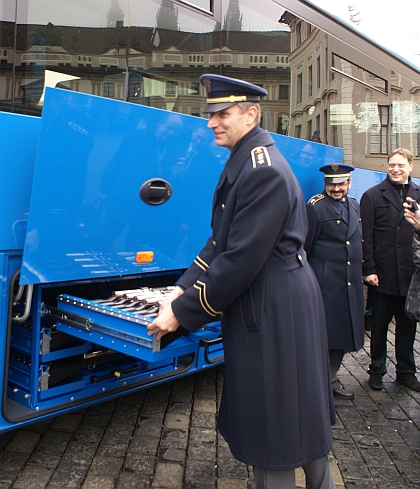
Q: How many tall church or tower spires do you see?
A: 3